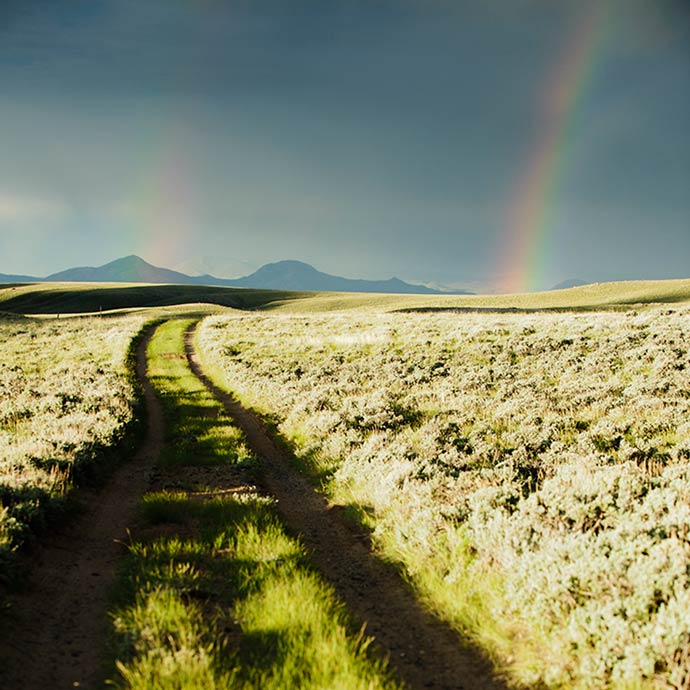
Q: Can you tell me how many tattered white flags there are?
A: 0